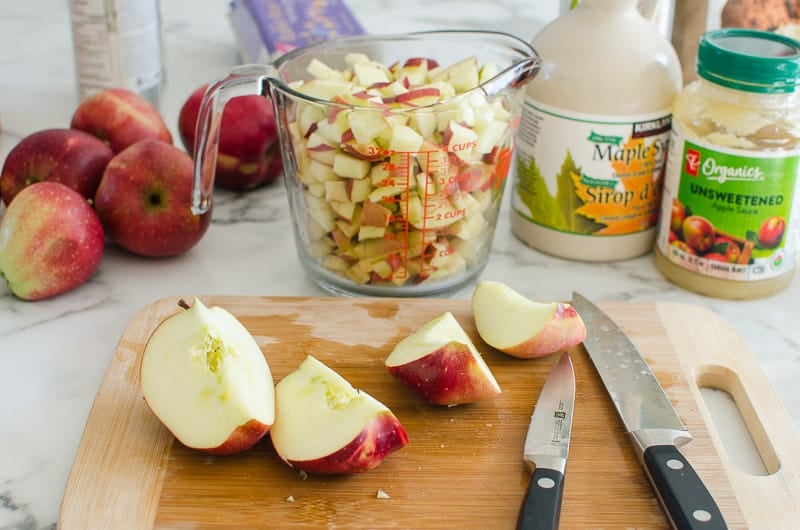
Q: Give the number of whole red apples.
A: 5